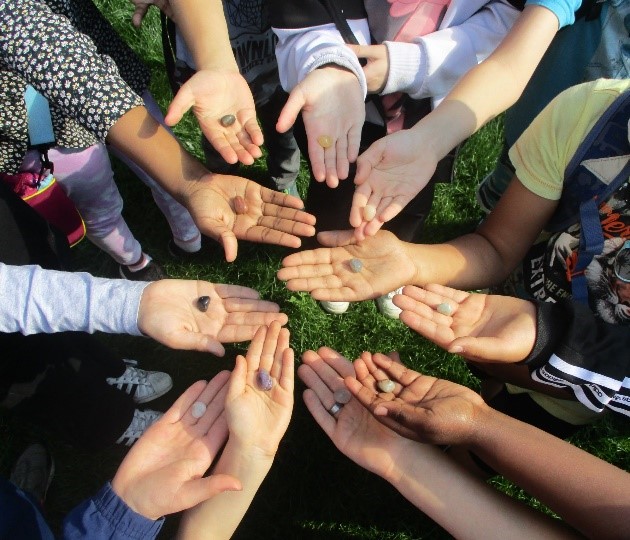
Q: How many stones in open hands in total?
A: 11